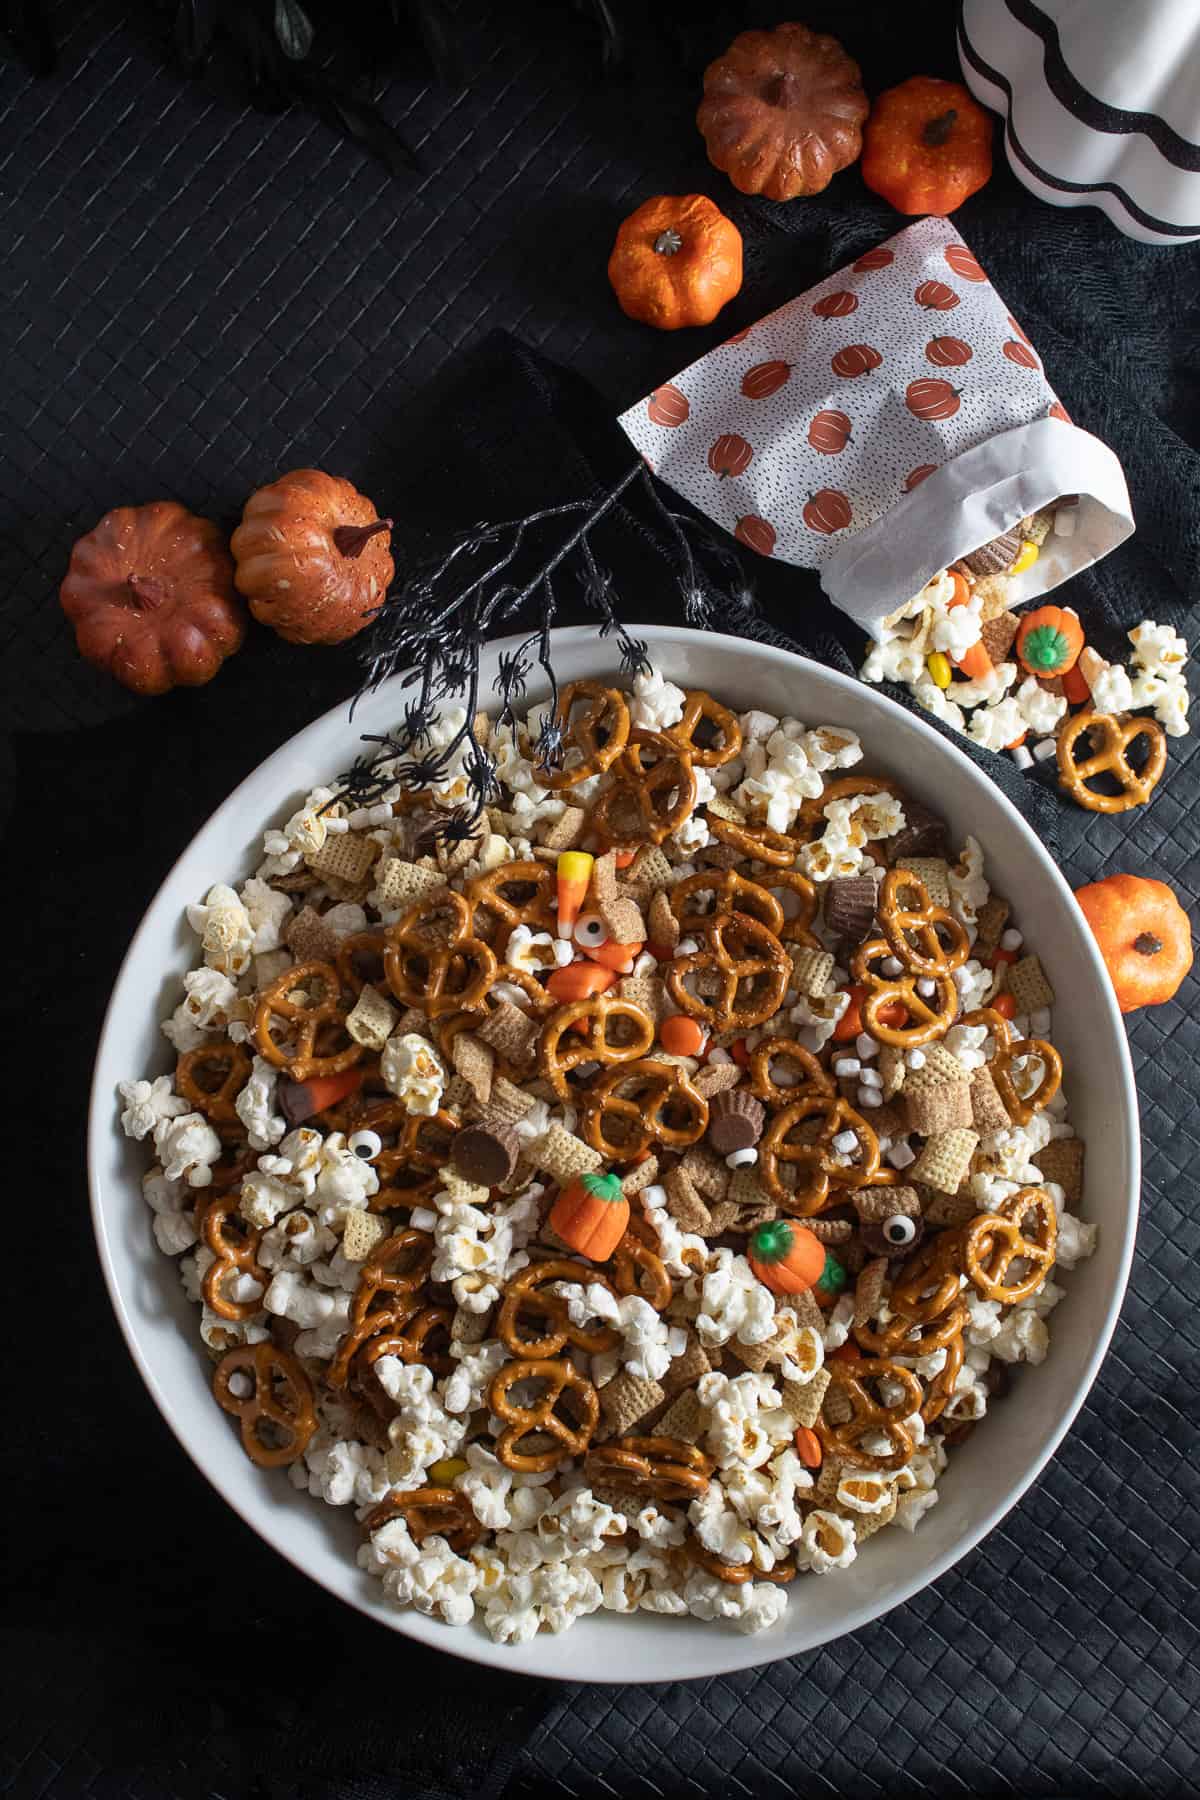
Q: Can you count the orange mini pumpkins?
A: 6